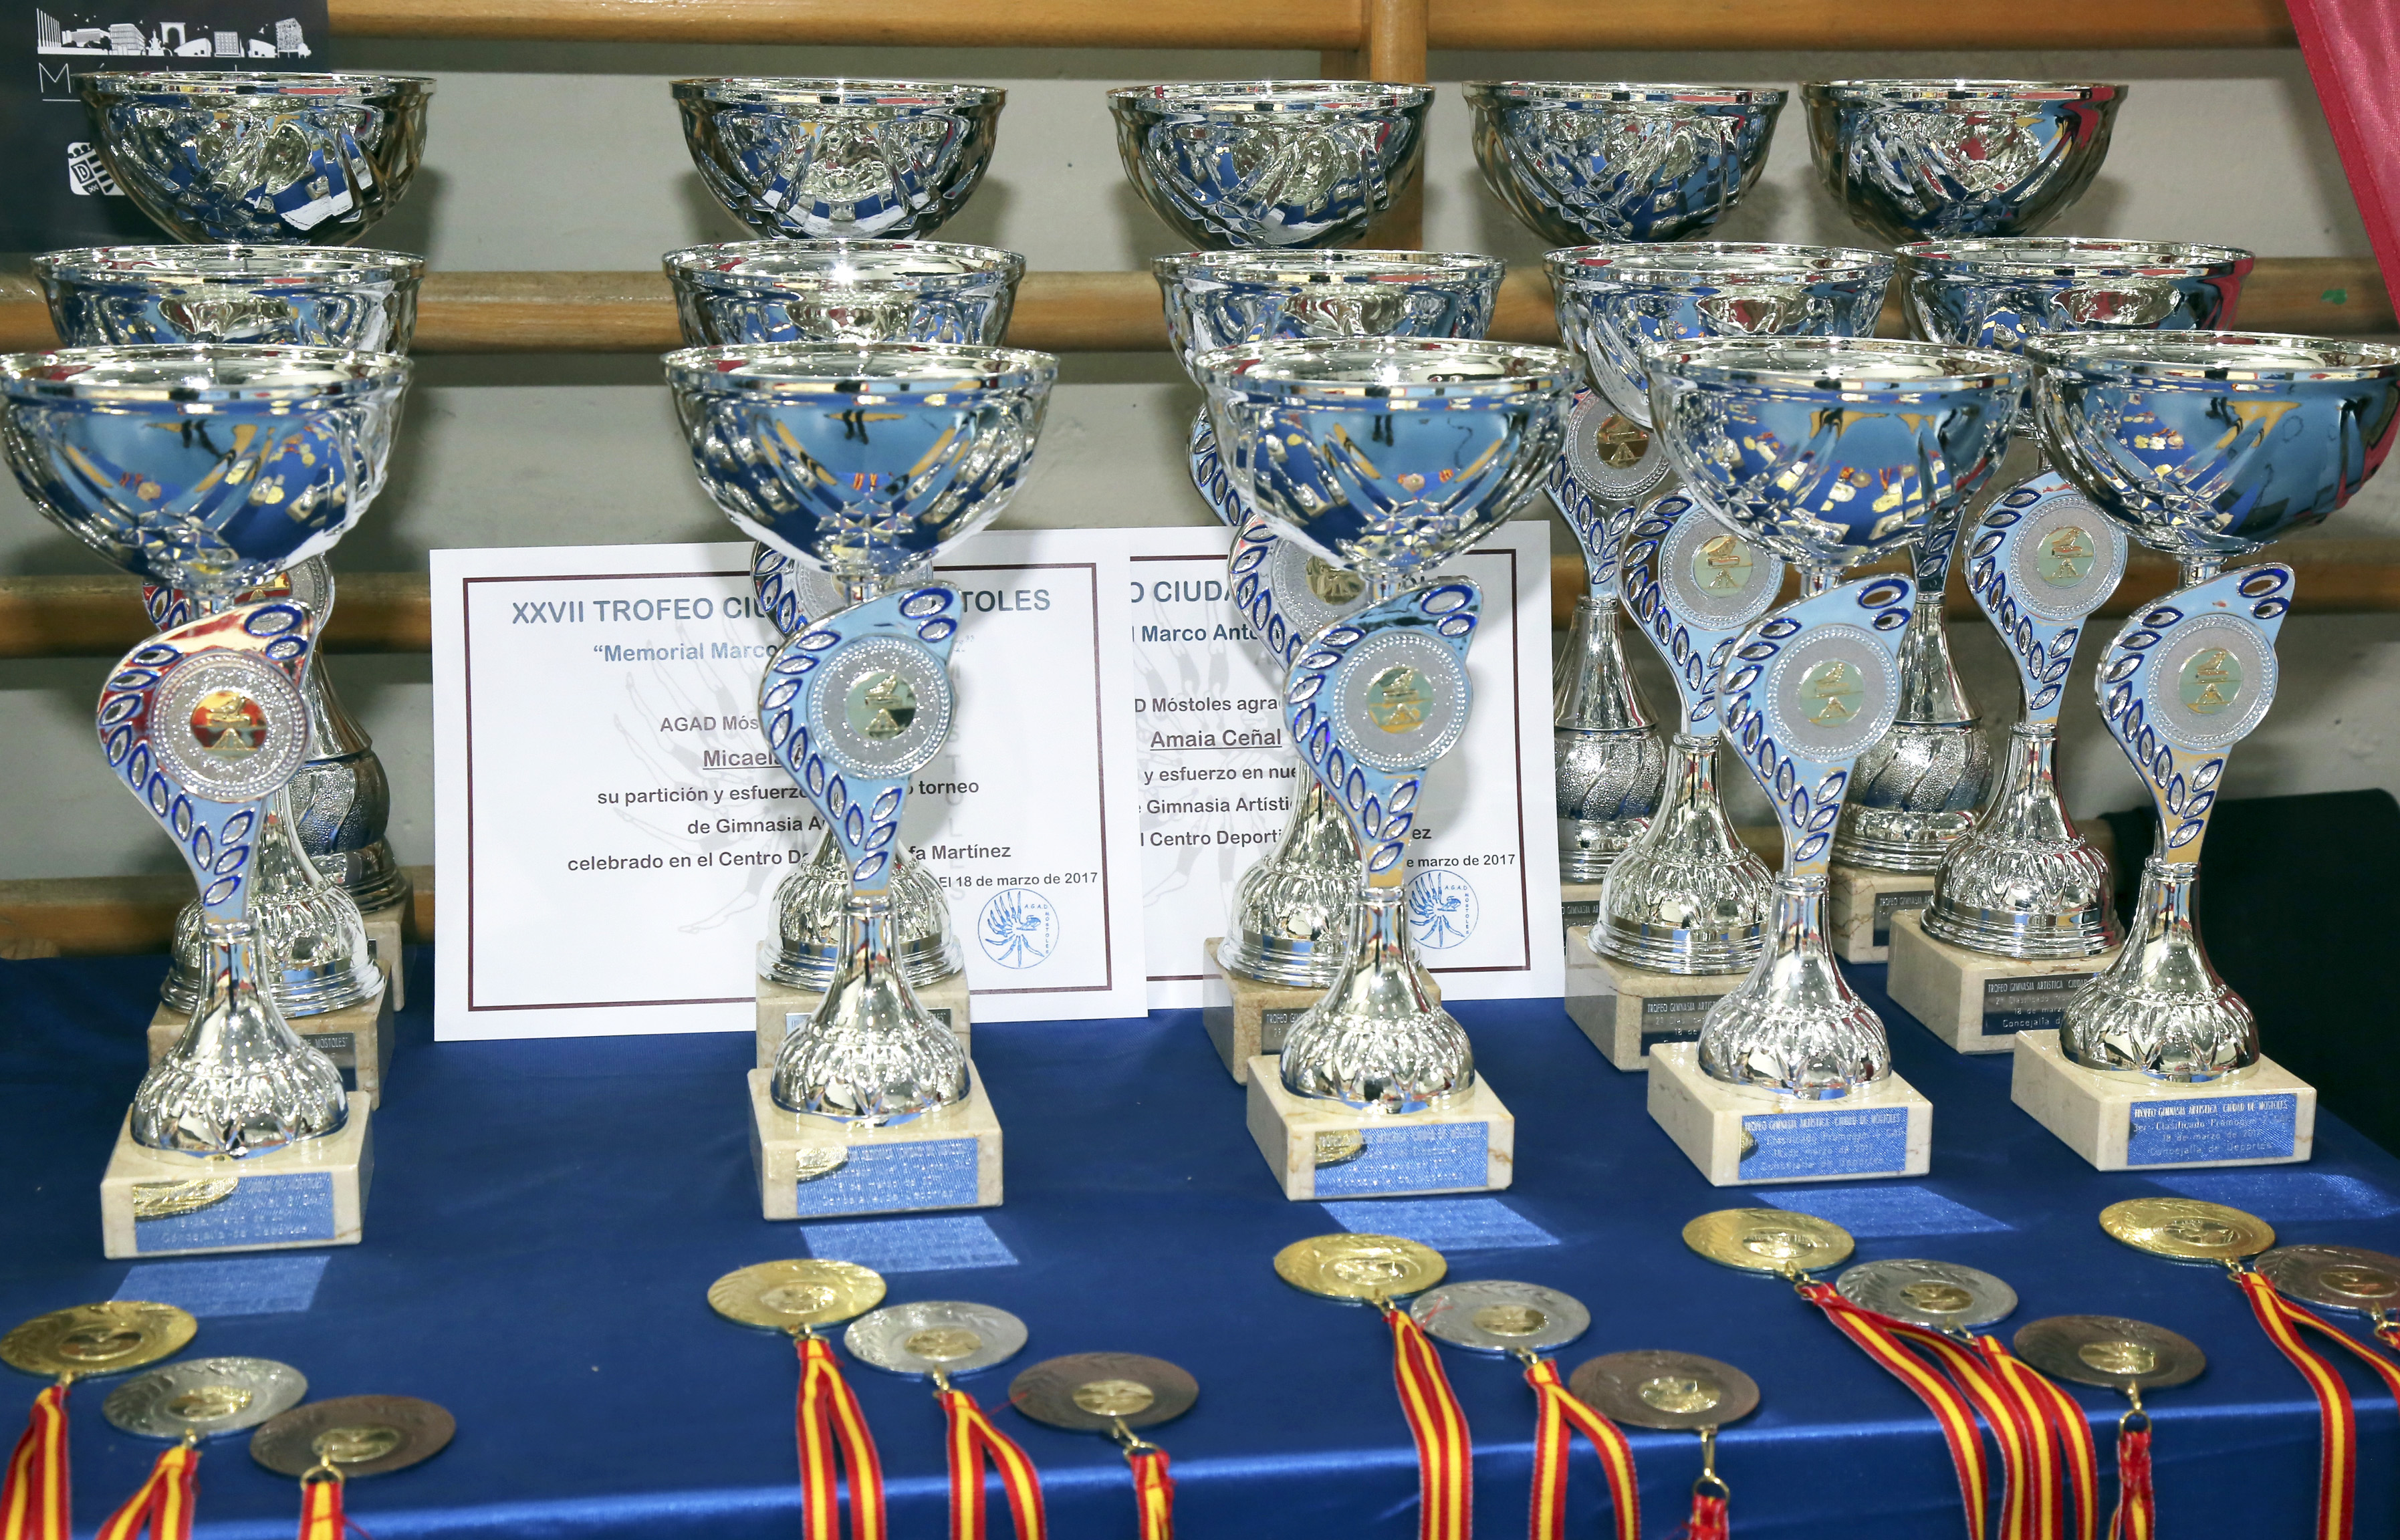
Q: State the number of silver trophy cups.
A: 15